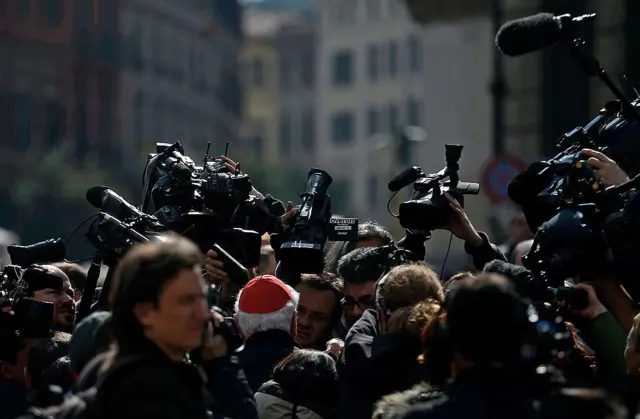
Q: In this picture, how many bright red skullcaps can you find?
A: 1